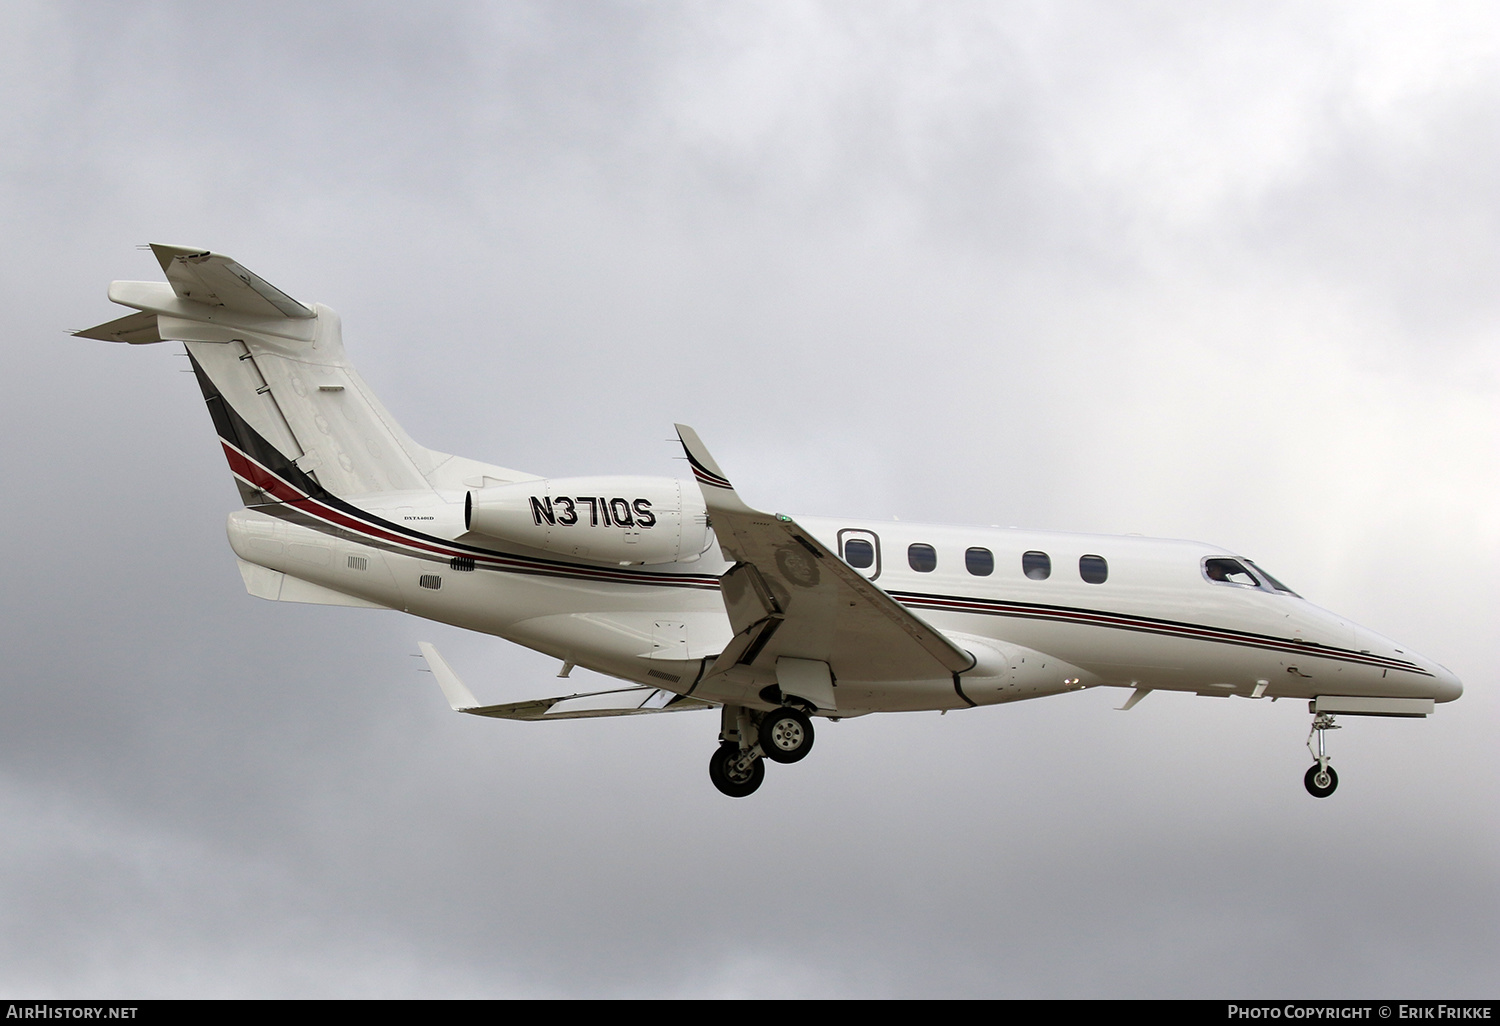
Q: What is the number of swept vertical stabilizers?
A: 1